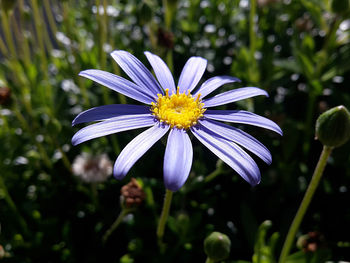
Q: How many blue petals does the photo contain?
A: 13